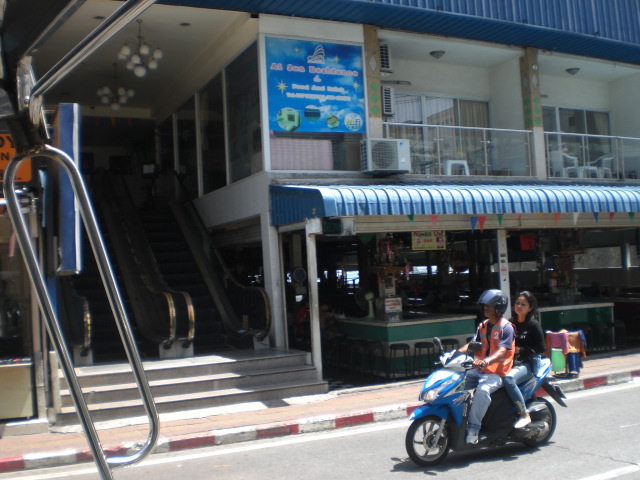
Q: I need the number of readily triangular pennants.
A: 12